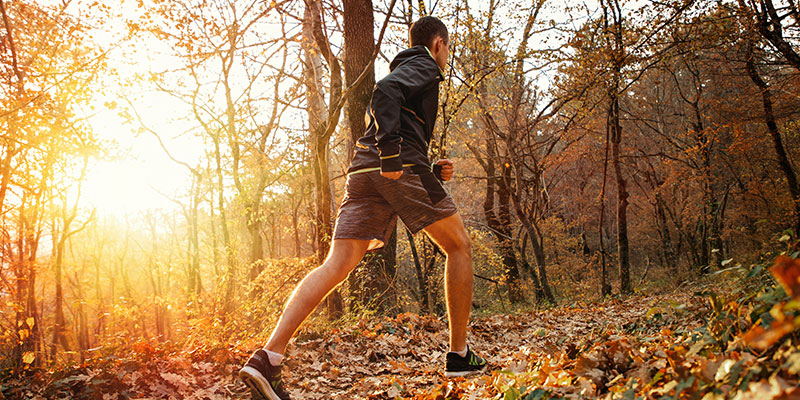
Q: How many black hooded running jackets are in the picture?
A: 1